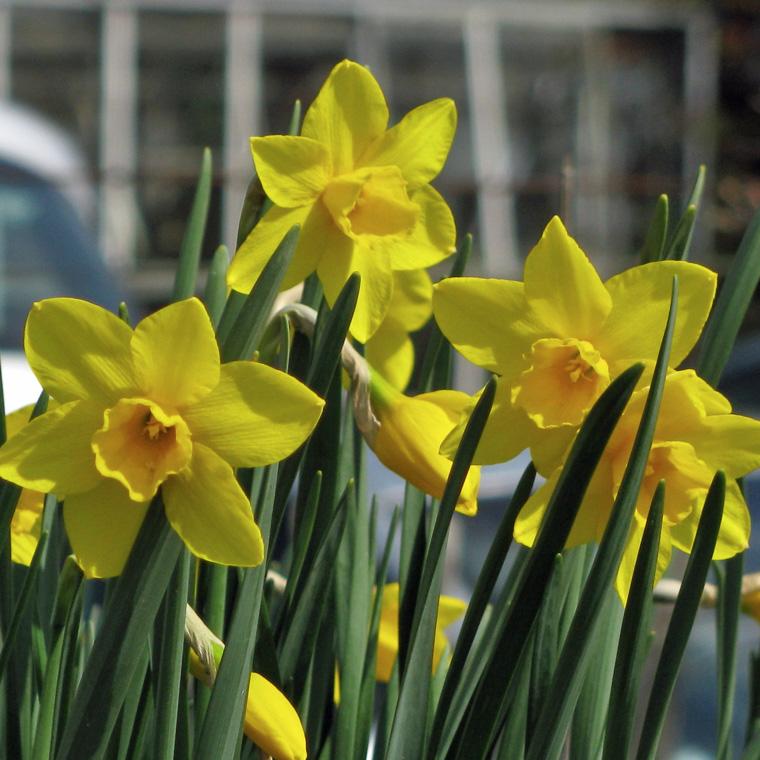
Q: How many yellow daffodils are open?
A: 4